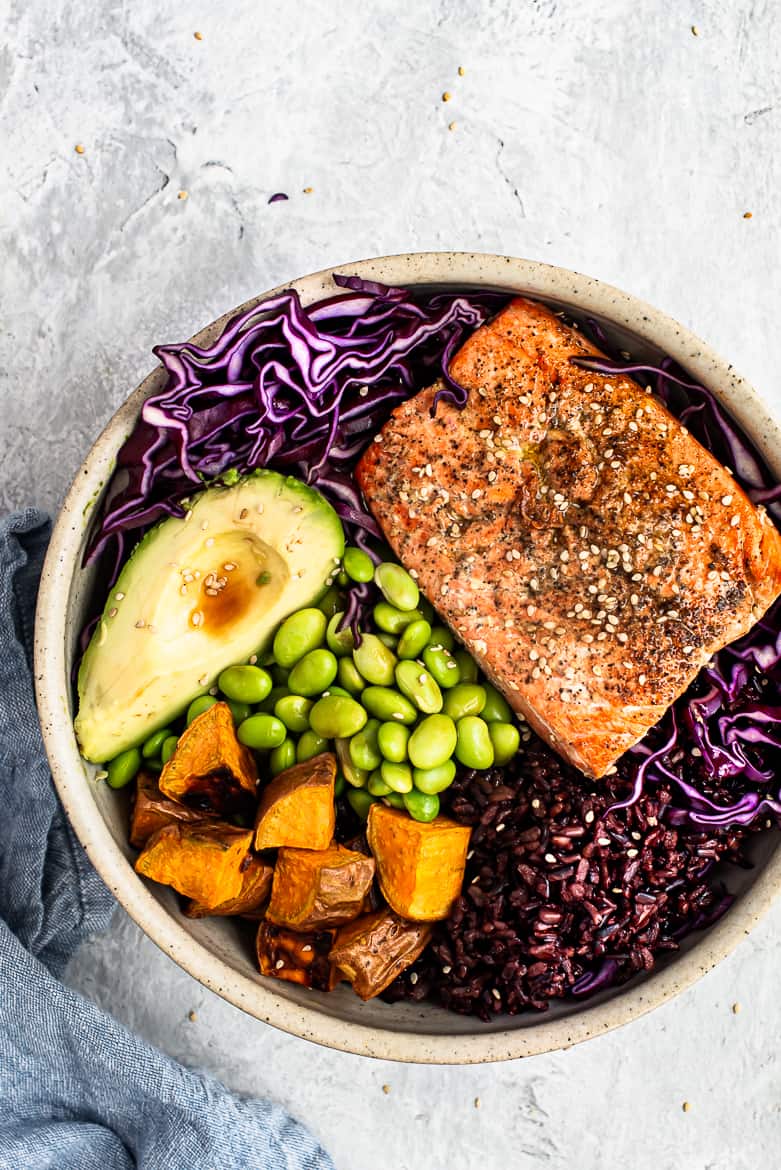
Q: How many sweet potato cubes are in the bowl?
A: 9